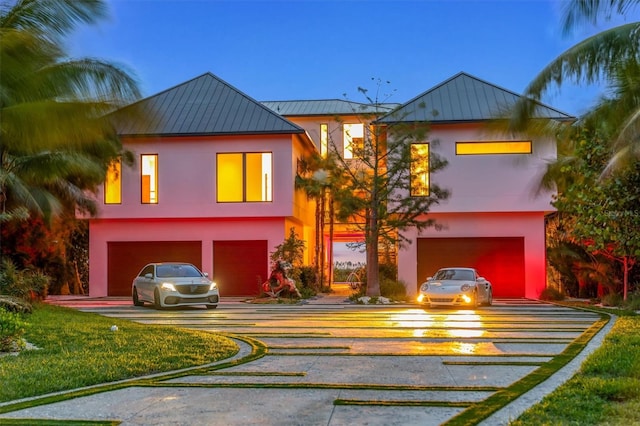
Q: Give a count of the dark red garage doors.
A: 3